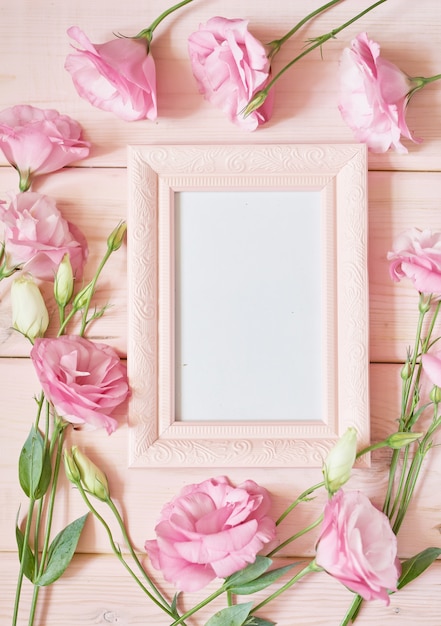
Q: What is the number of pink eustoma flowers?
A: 10